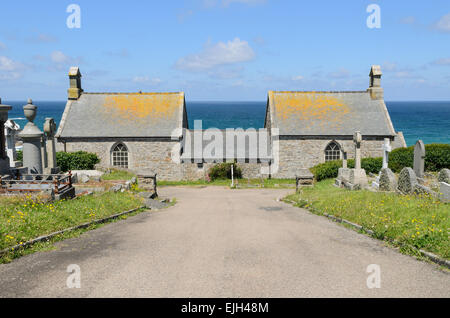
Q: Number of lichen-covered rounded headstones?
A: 3